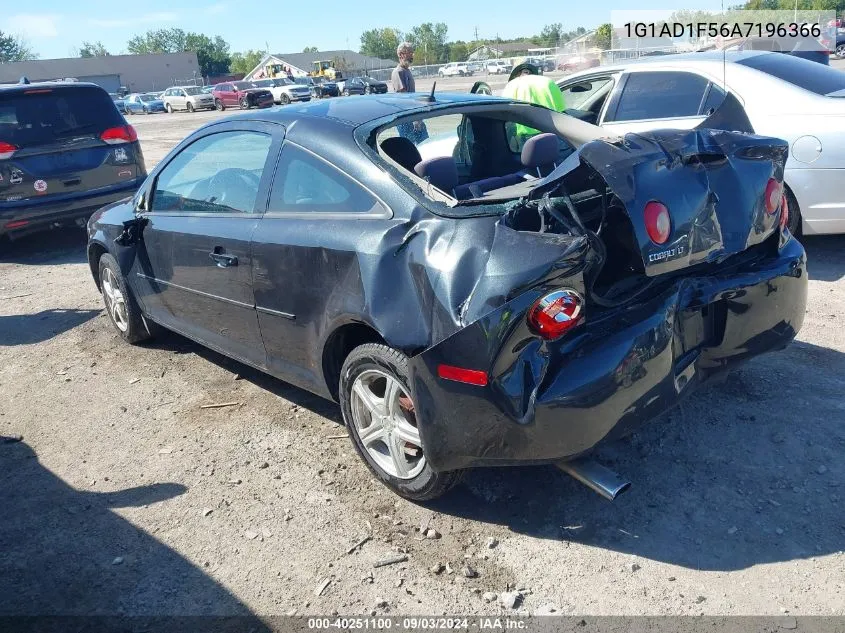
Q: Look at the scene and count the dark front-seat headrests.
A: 1